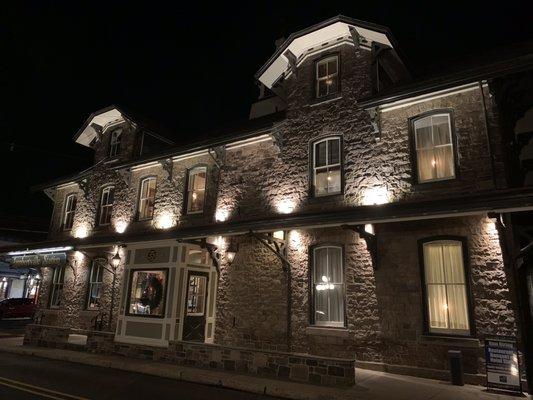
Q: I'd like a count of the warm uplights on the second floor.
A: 6